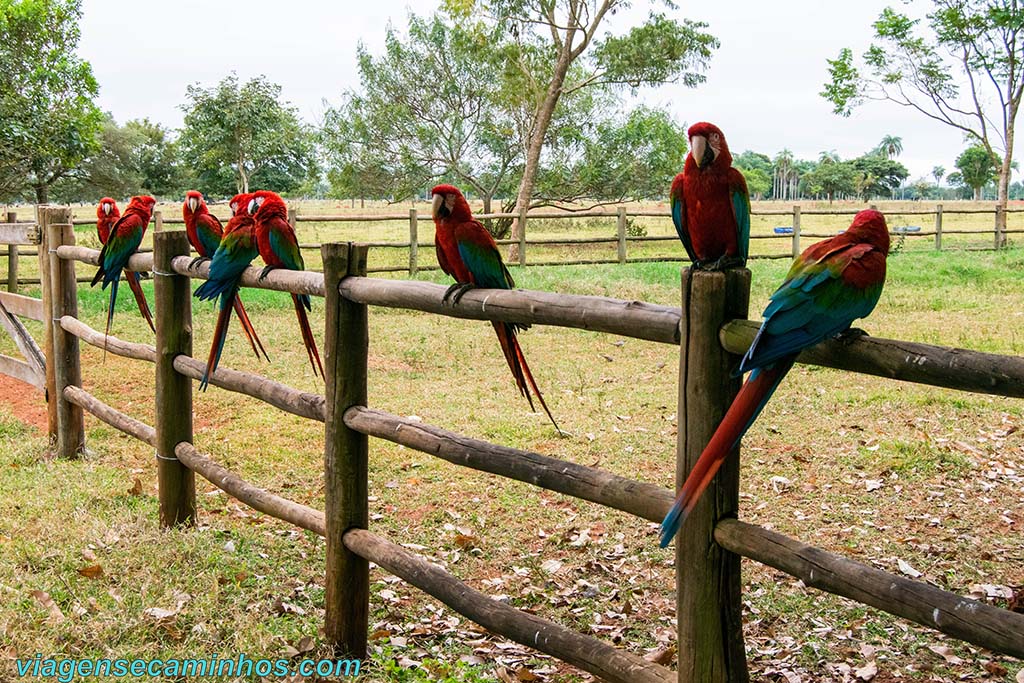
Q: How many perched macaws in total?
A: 8